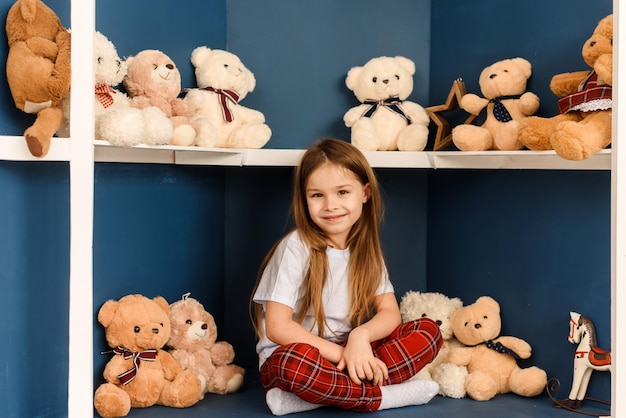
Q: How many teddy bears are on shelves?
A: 11